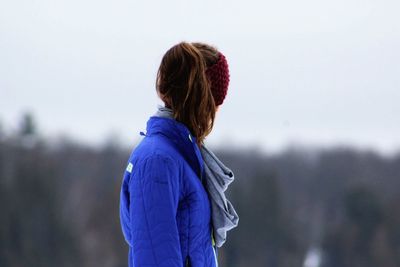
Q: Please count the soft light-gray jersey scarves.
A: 1